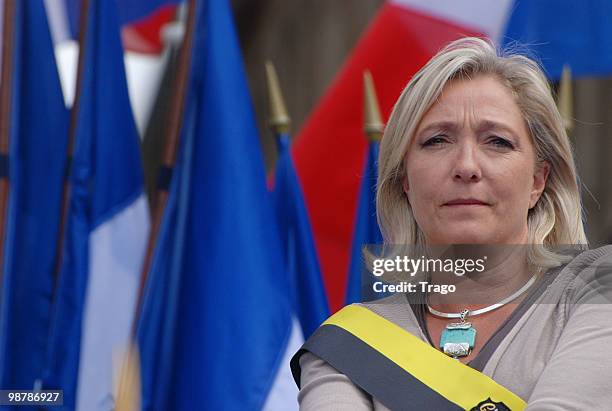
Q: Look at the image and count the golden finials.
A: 3